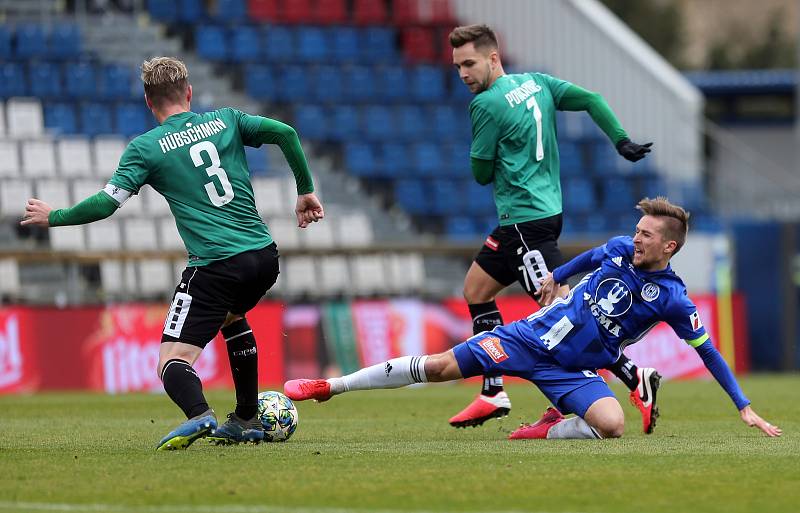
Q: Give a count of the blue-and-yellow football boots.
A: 2